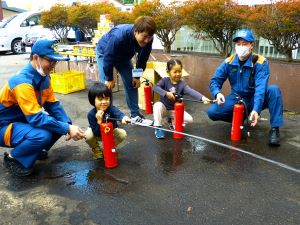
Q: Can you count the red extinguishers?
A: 4